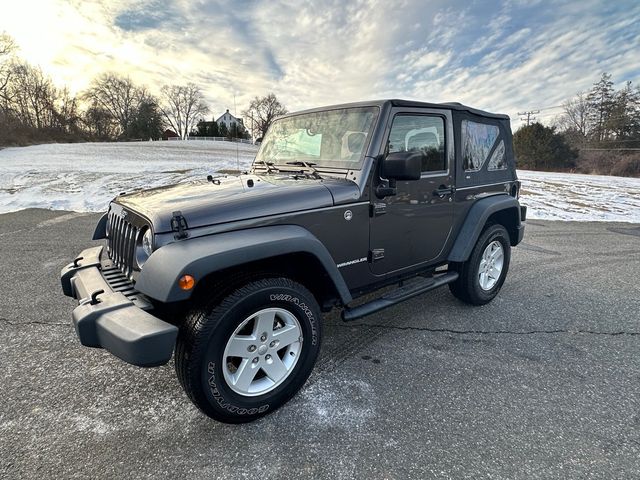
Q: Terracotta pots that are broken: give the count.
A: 0